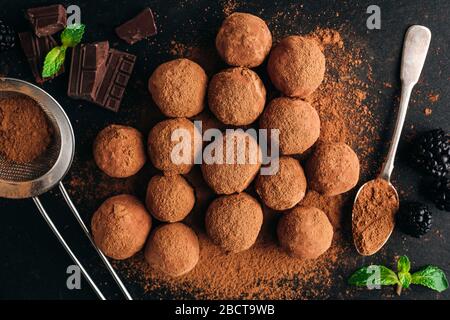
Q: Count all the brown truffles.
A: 15